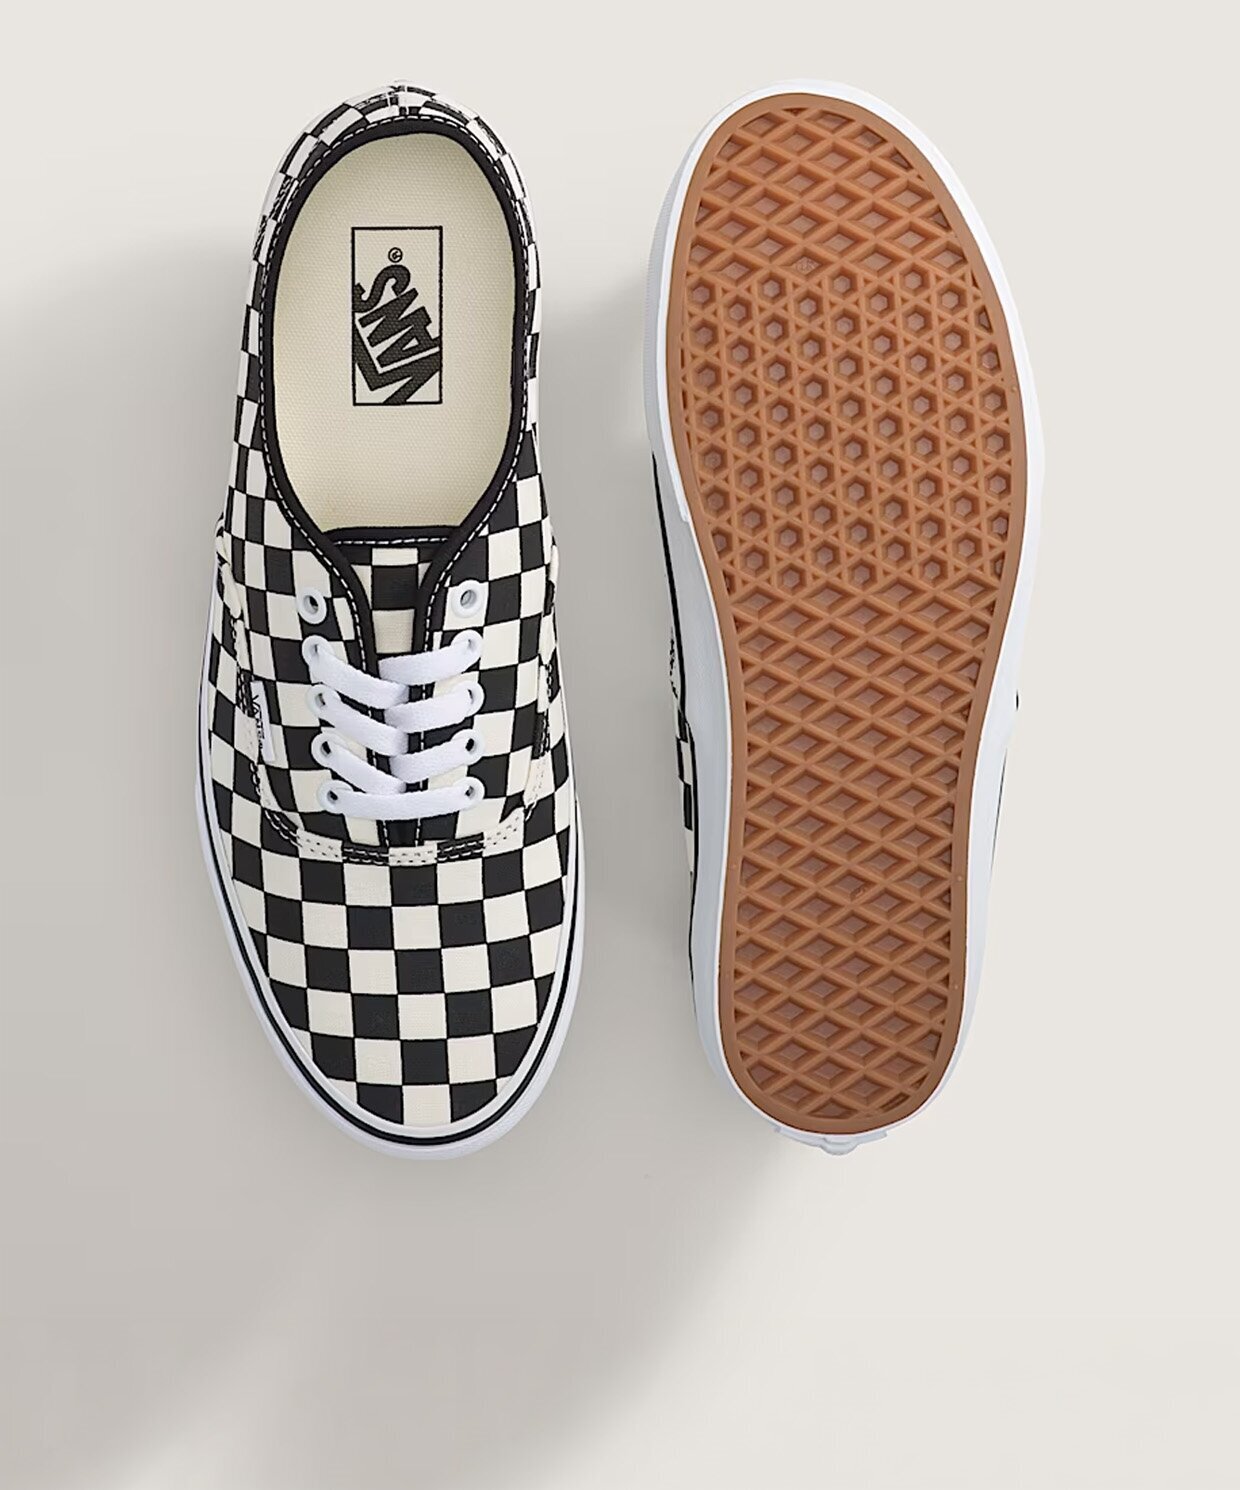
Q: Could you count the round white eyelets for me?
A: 10